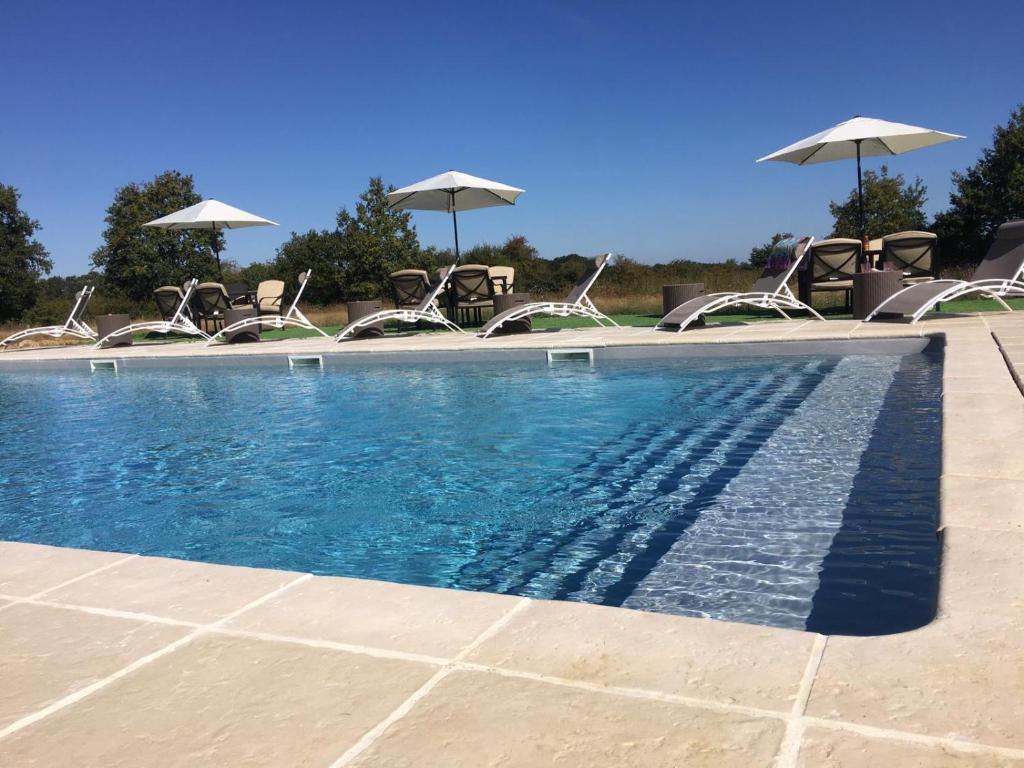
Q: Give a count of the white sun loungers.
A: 7